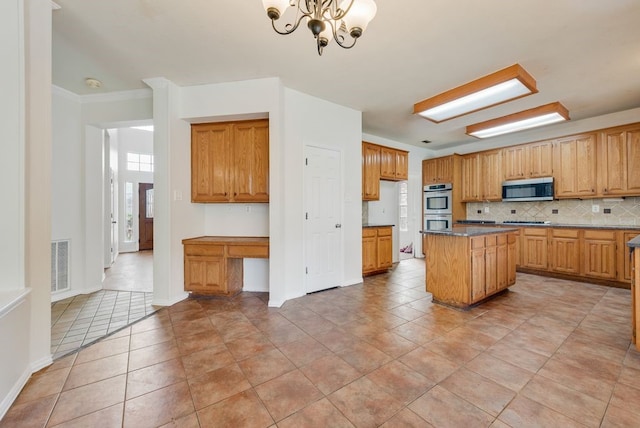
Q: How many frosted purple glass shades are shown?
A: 0